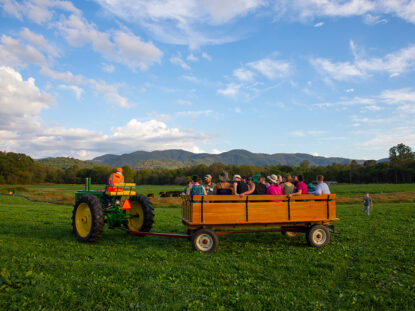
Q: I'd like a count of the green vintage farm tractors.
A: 1